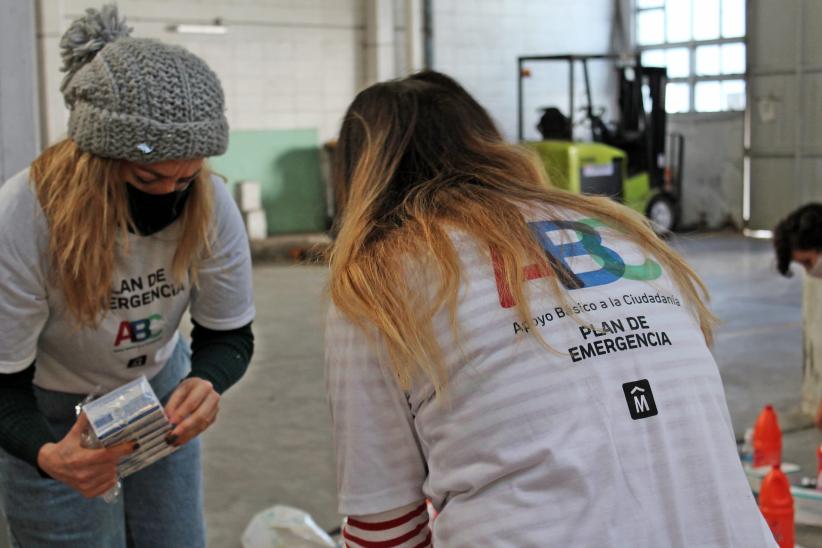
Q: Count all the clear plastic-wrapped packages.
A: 1